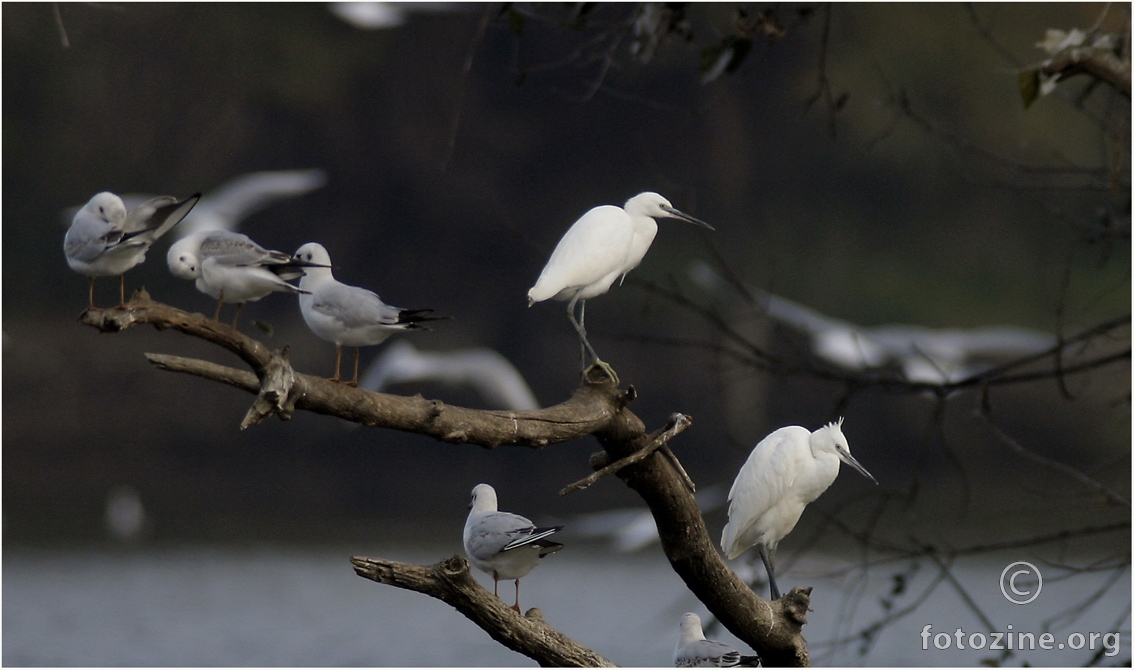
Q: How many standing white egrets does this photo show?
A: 2